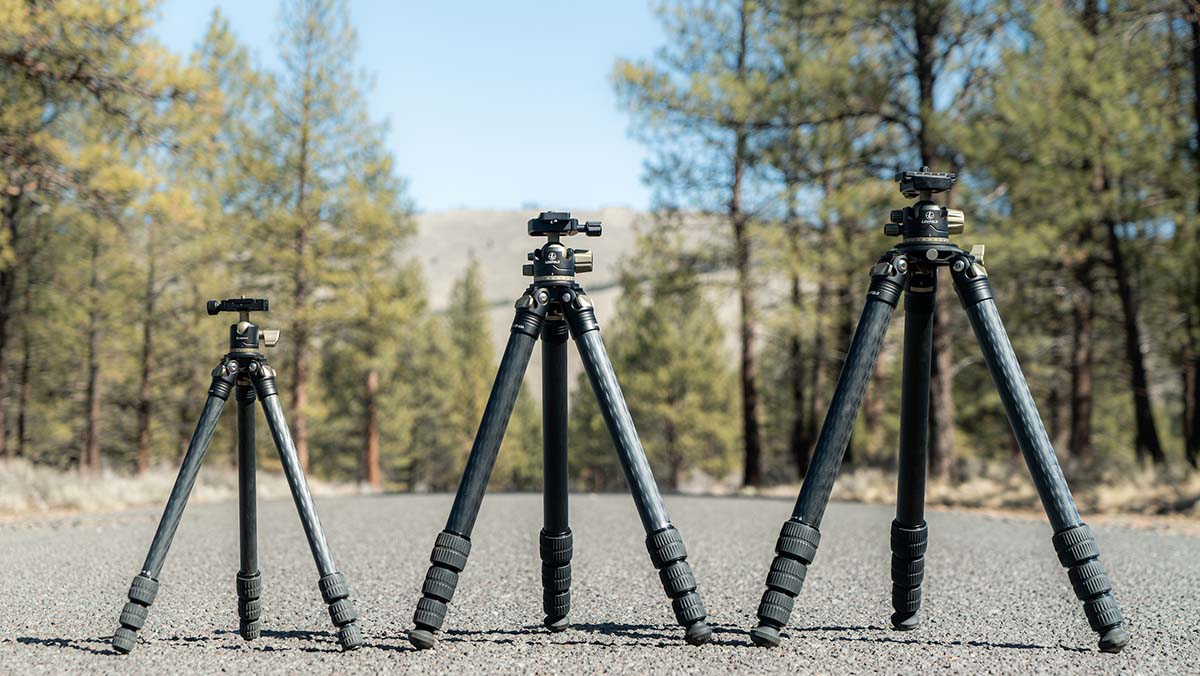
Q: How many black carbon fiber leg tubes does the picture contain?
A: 9